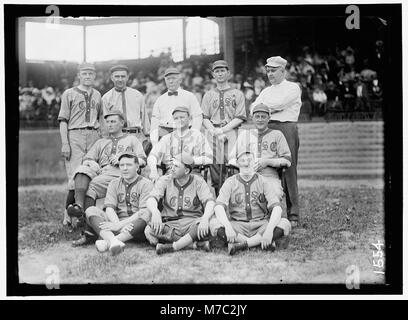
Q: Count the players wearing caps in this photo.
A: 11